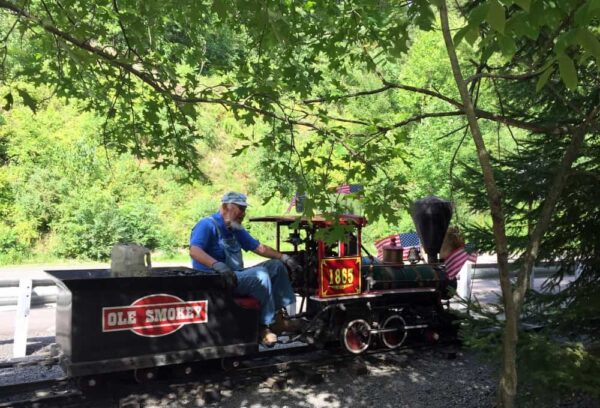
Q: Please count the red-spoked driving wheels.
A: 2